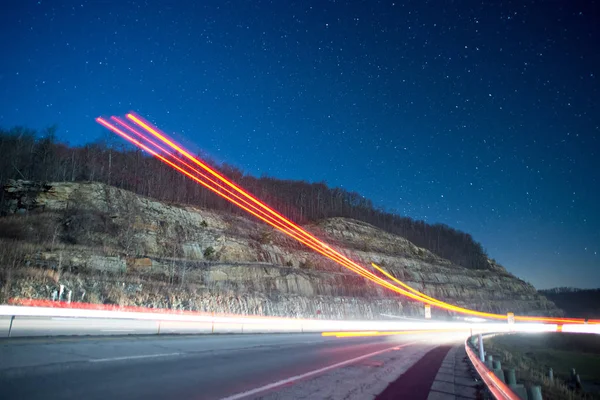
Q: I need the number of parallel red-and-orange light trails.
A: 3